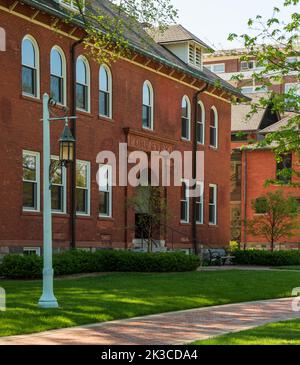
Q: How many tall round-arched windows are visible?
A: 8